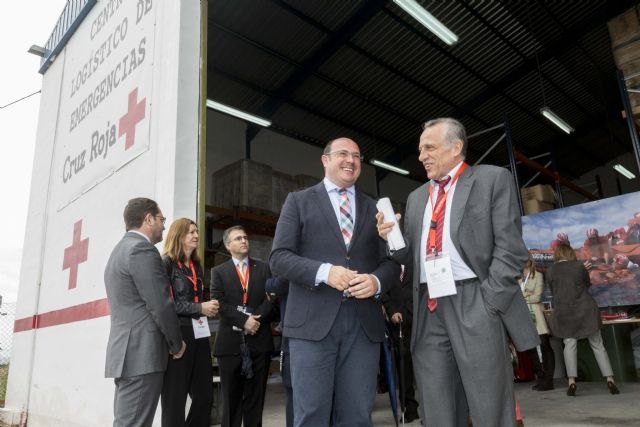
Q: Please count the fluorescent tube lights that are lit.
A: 5